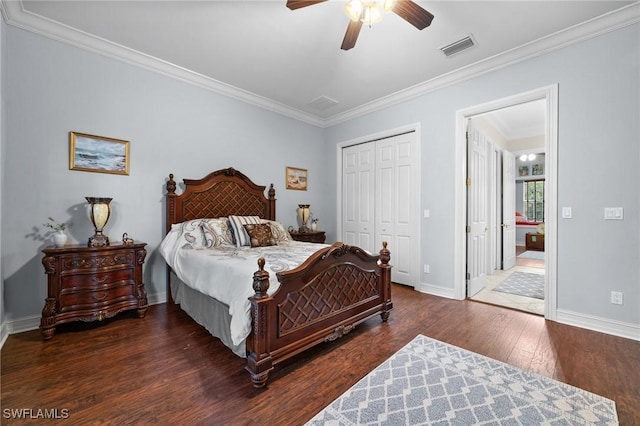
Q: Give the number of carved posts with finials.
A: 4